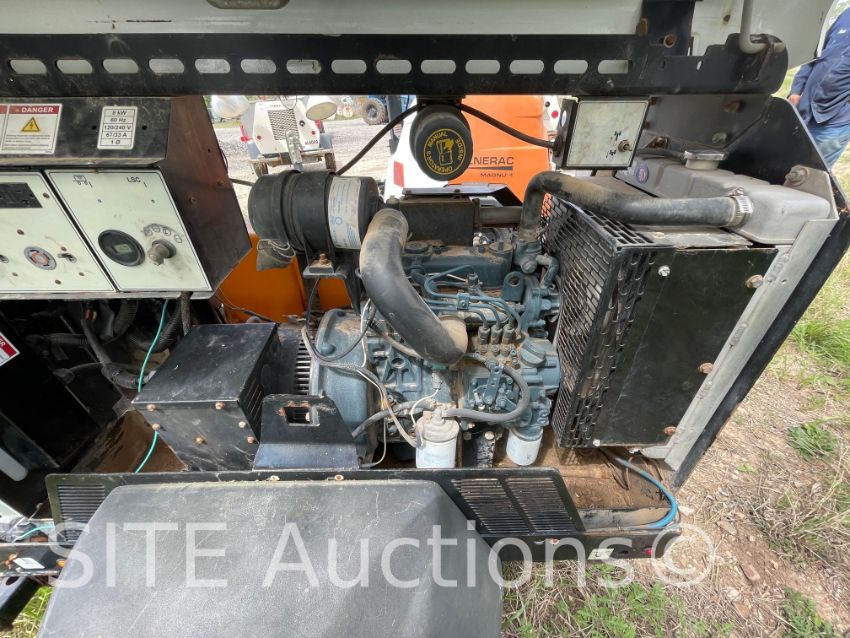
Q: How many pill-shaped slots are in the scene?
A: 14